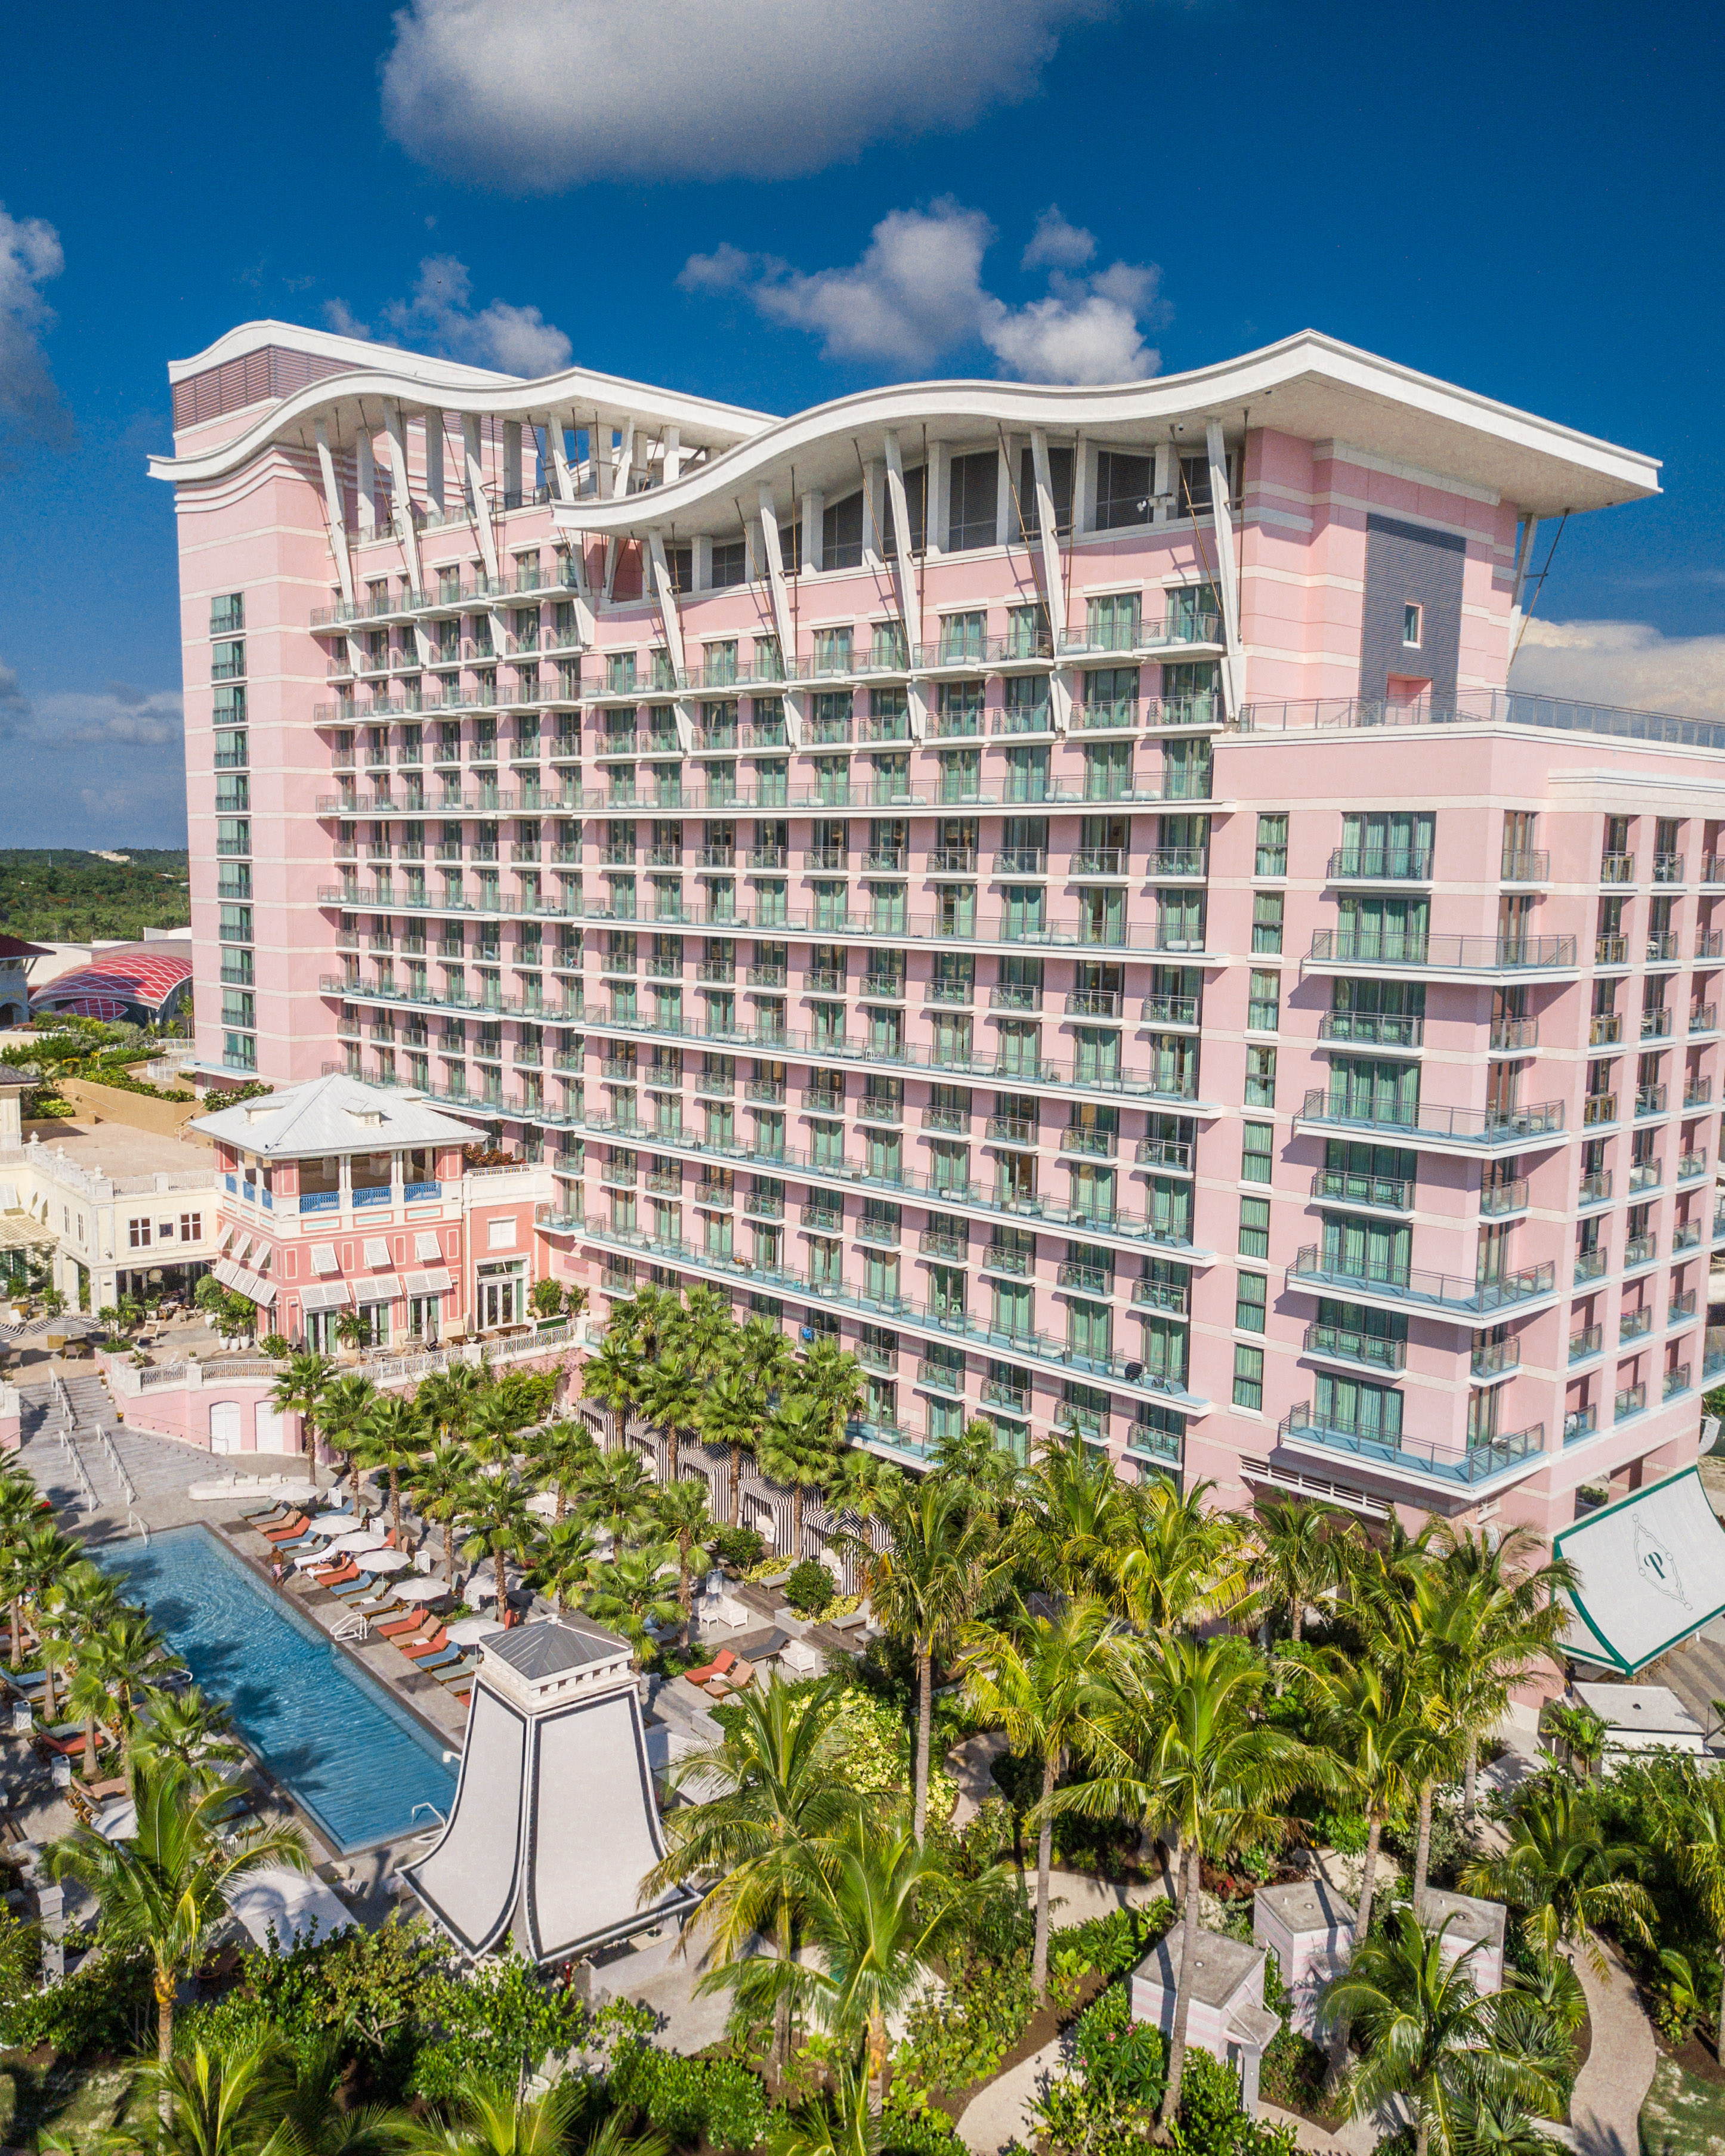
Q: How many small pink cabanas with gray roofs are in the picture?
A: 3